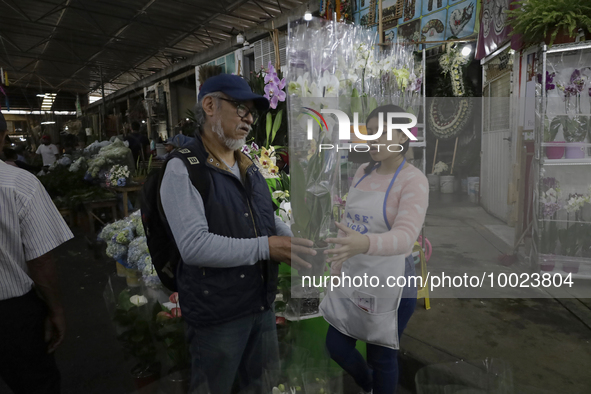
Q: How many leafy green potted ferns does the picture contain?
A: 1